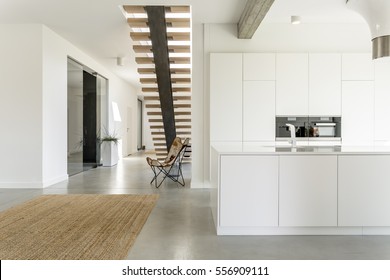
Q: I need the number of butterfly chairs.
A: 1